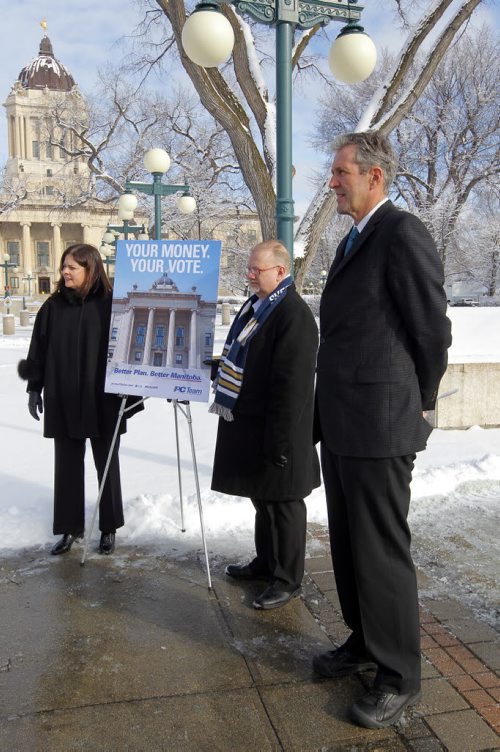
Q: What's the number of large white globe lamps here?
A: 2